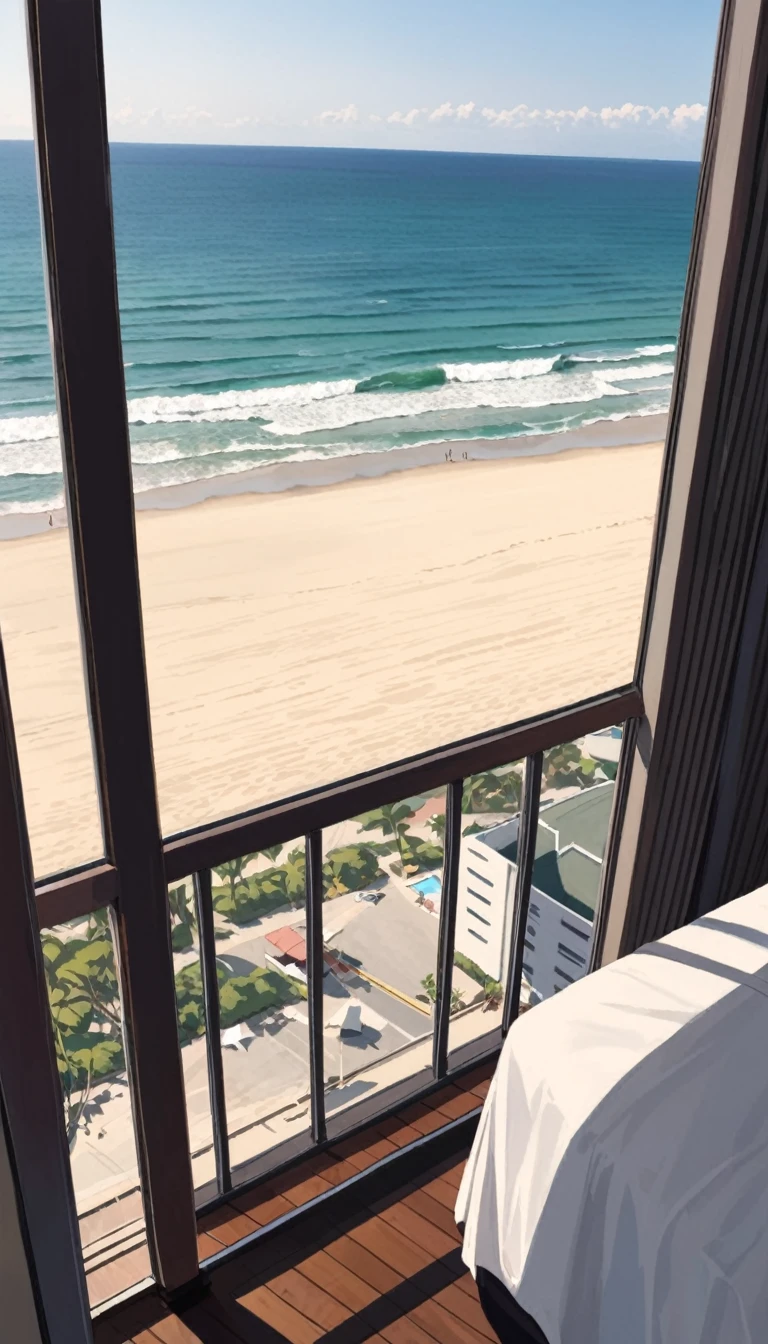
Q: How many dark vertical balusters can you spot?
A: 4